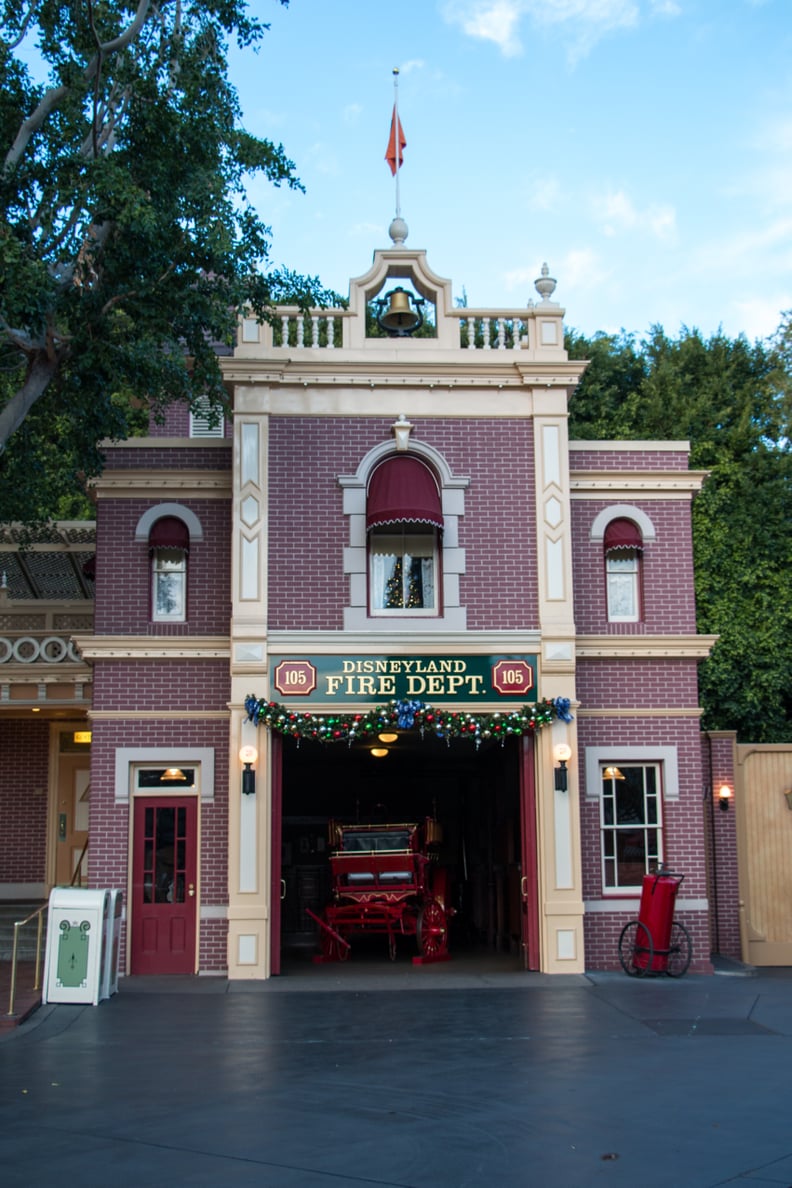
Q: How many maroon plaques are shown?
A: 2